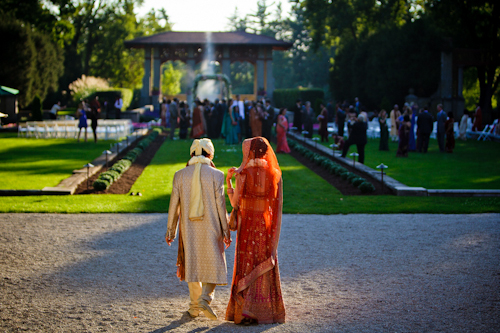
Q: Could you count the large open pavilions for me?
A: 1